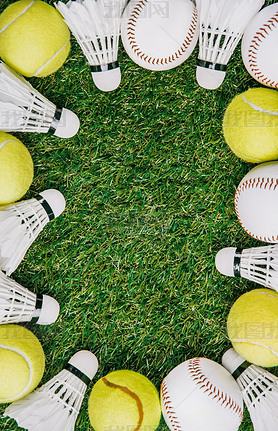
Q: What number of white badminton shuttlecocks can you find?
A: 8